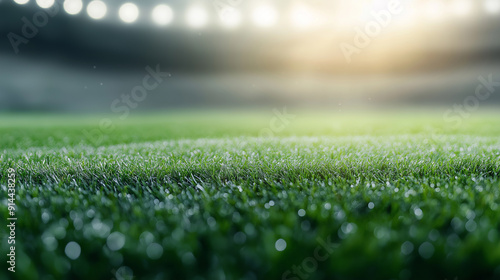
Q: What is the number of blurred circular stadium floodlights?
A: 13